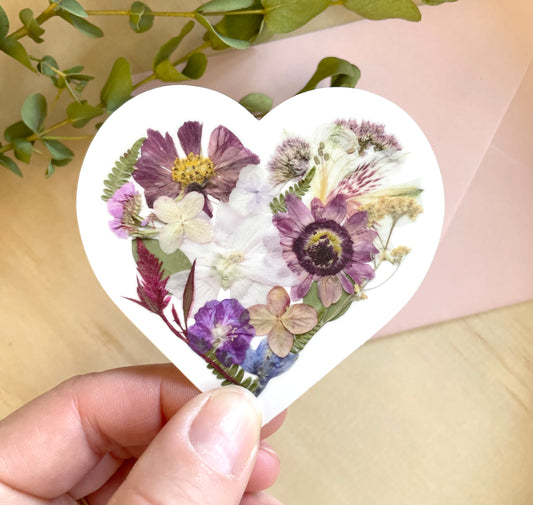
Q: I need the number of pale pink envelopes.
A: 1